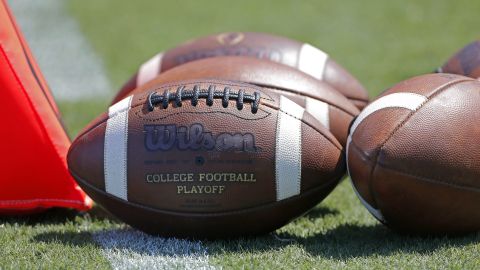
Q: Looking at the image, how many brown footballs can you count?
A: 5